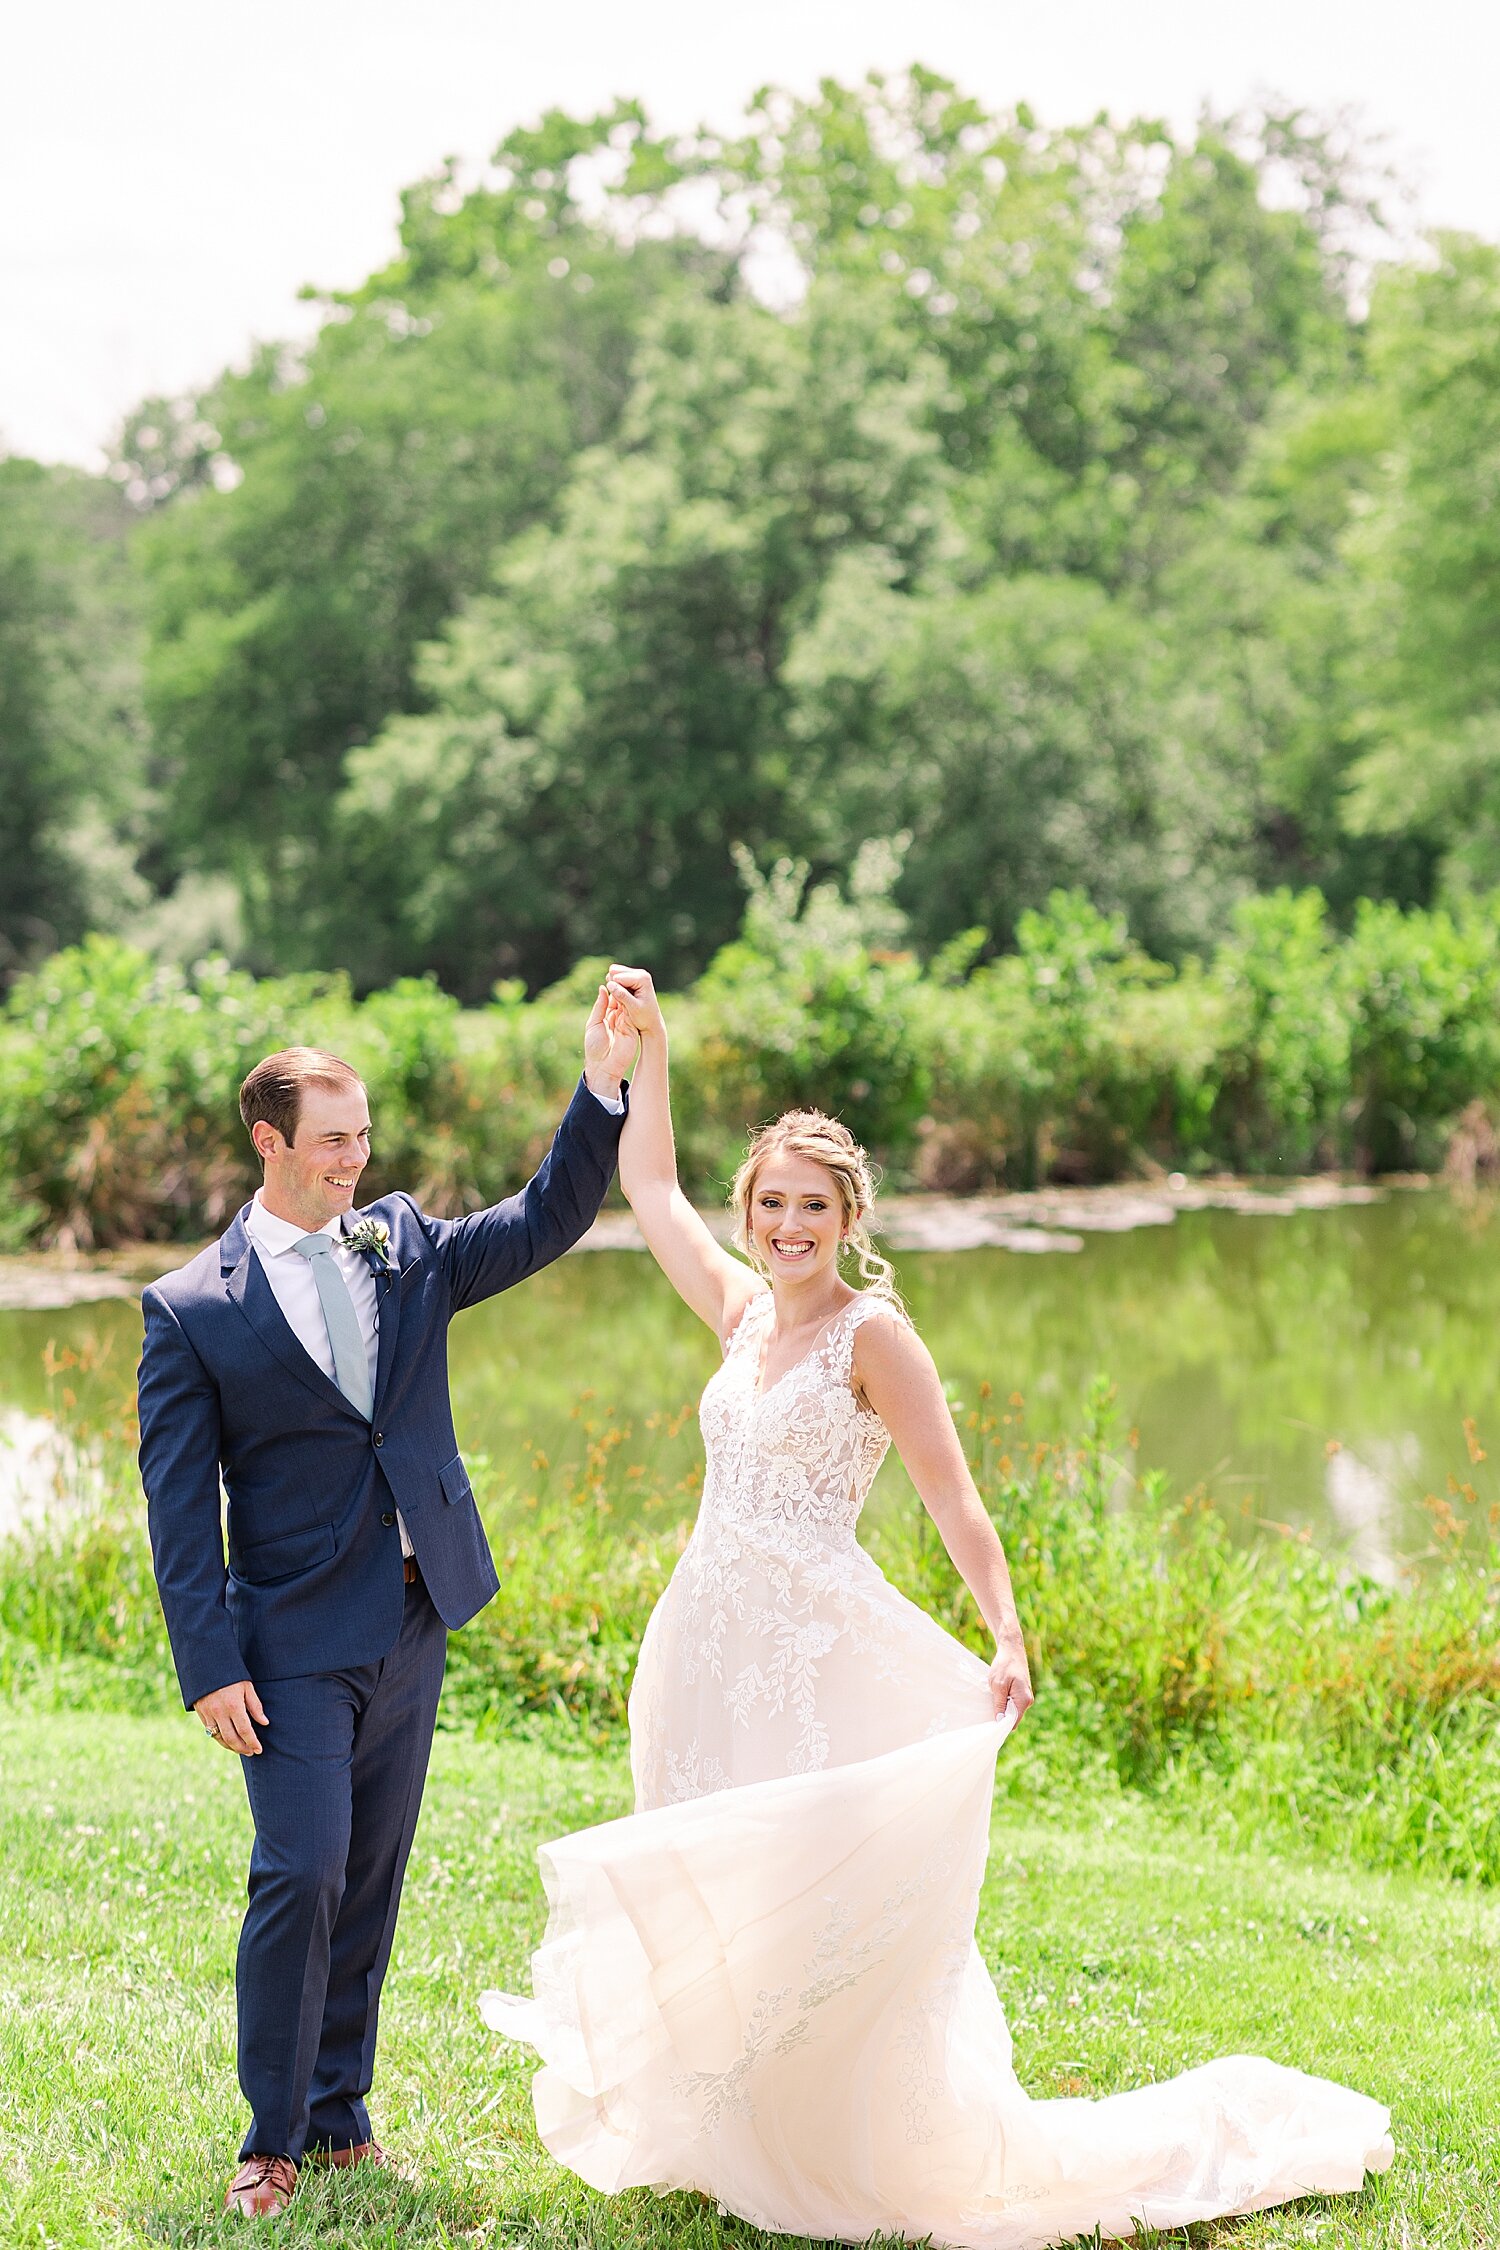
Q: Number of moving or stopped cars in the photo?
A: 0